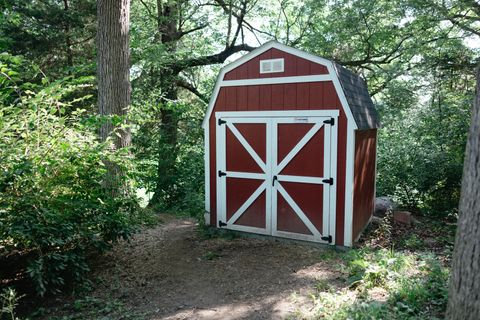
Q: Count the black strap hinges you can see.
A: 6